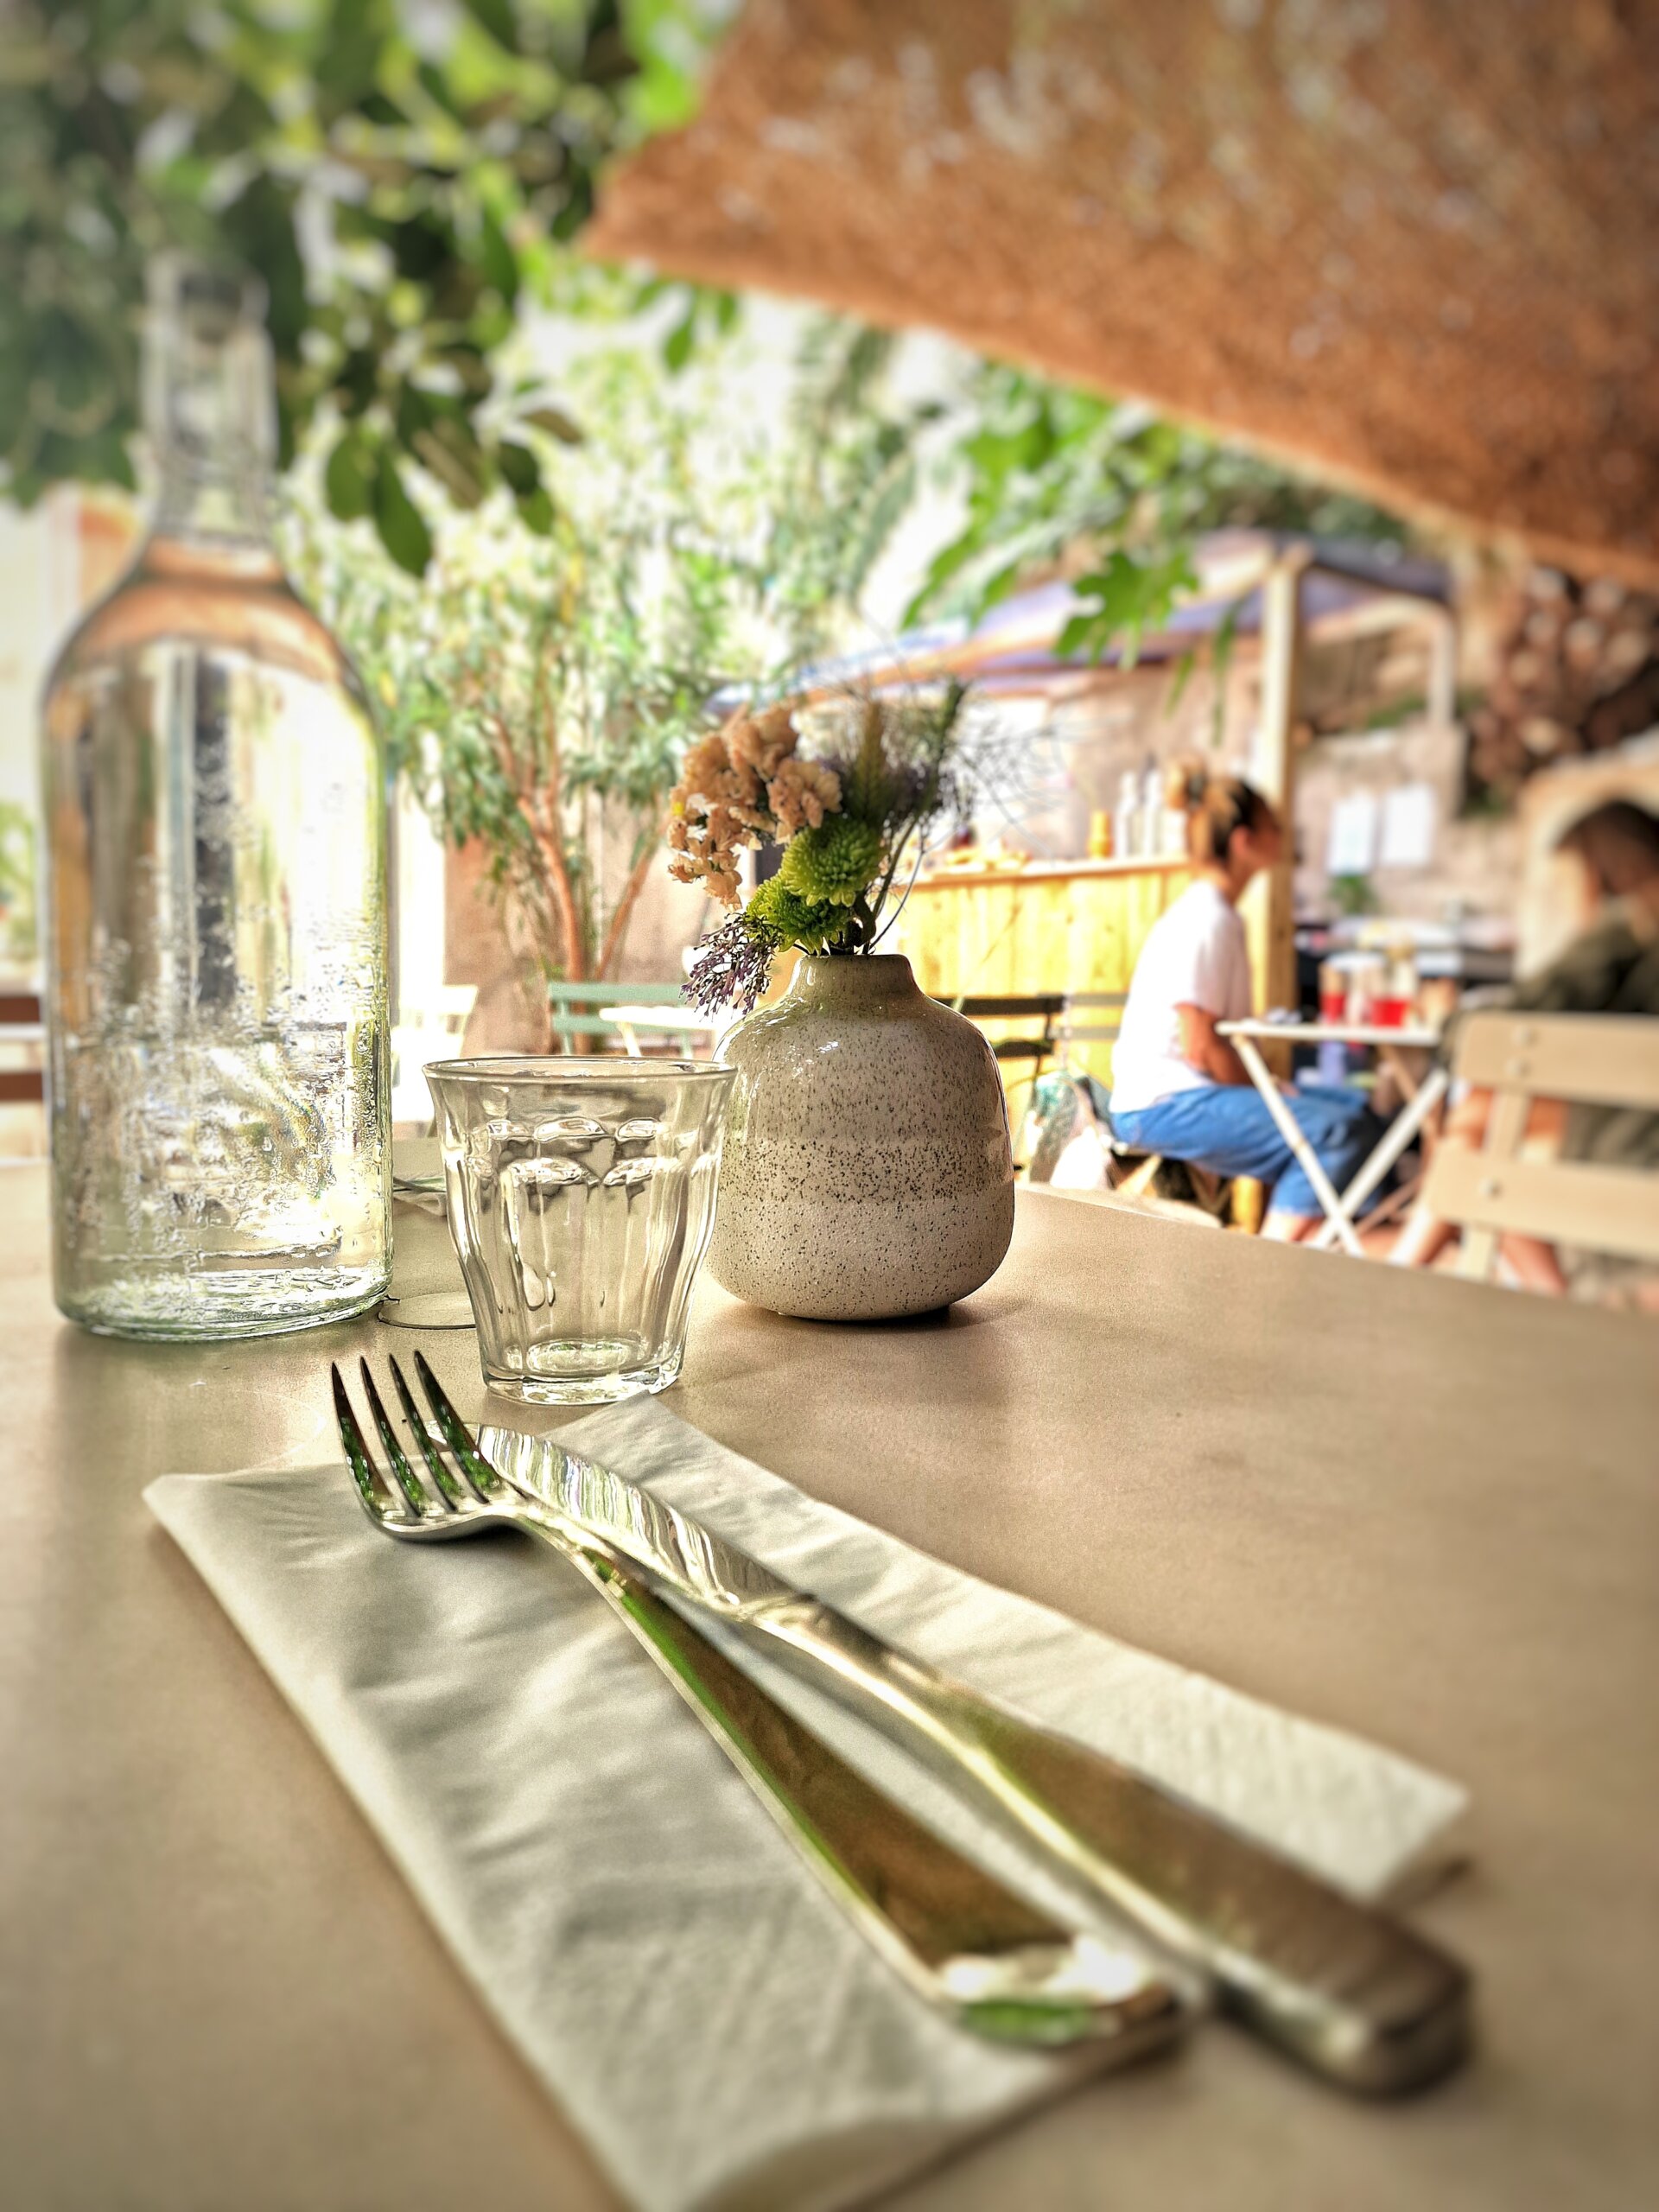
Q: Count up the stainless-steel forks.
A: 1